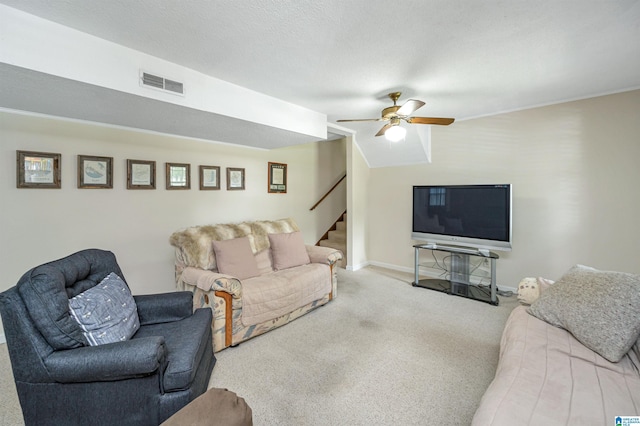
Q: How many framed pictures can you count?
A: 7